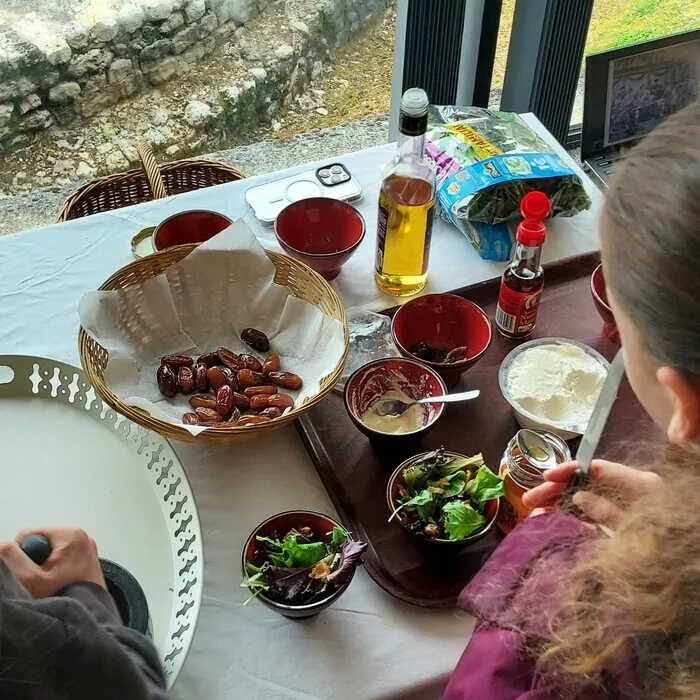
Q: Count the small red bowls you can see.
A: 7